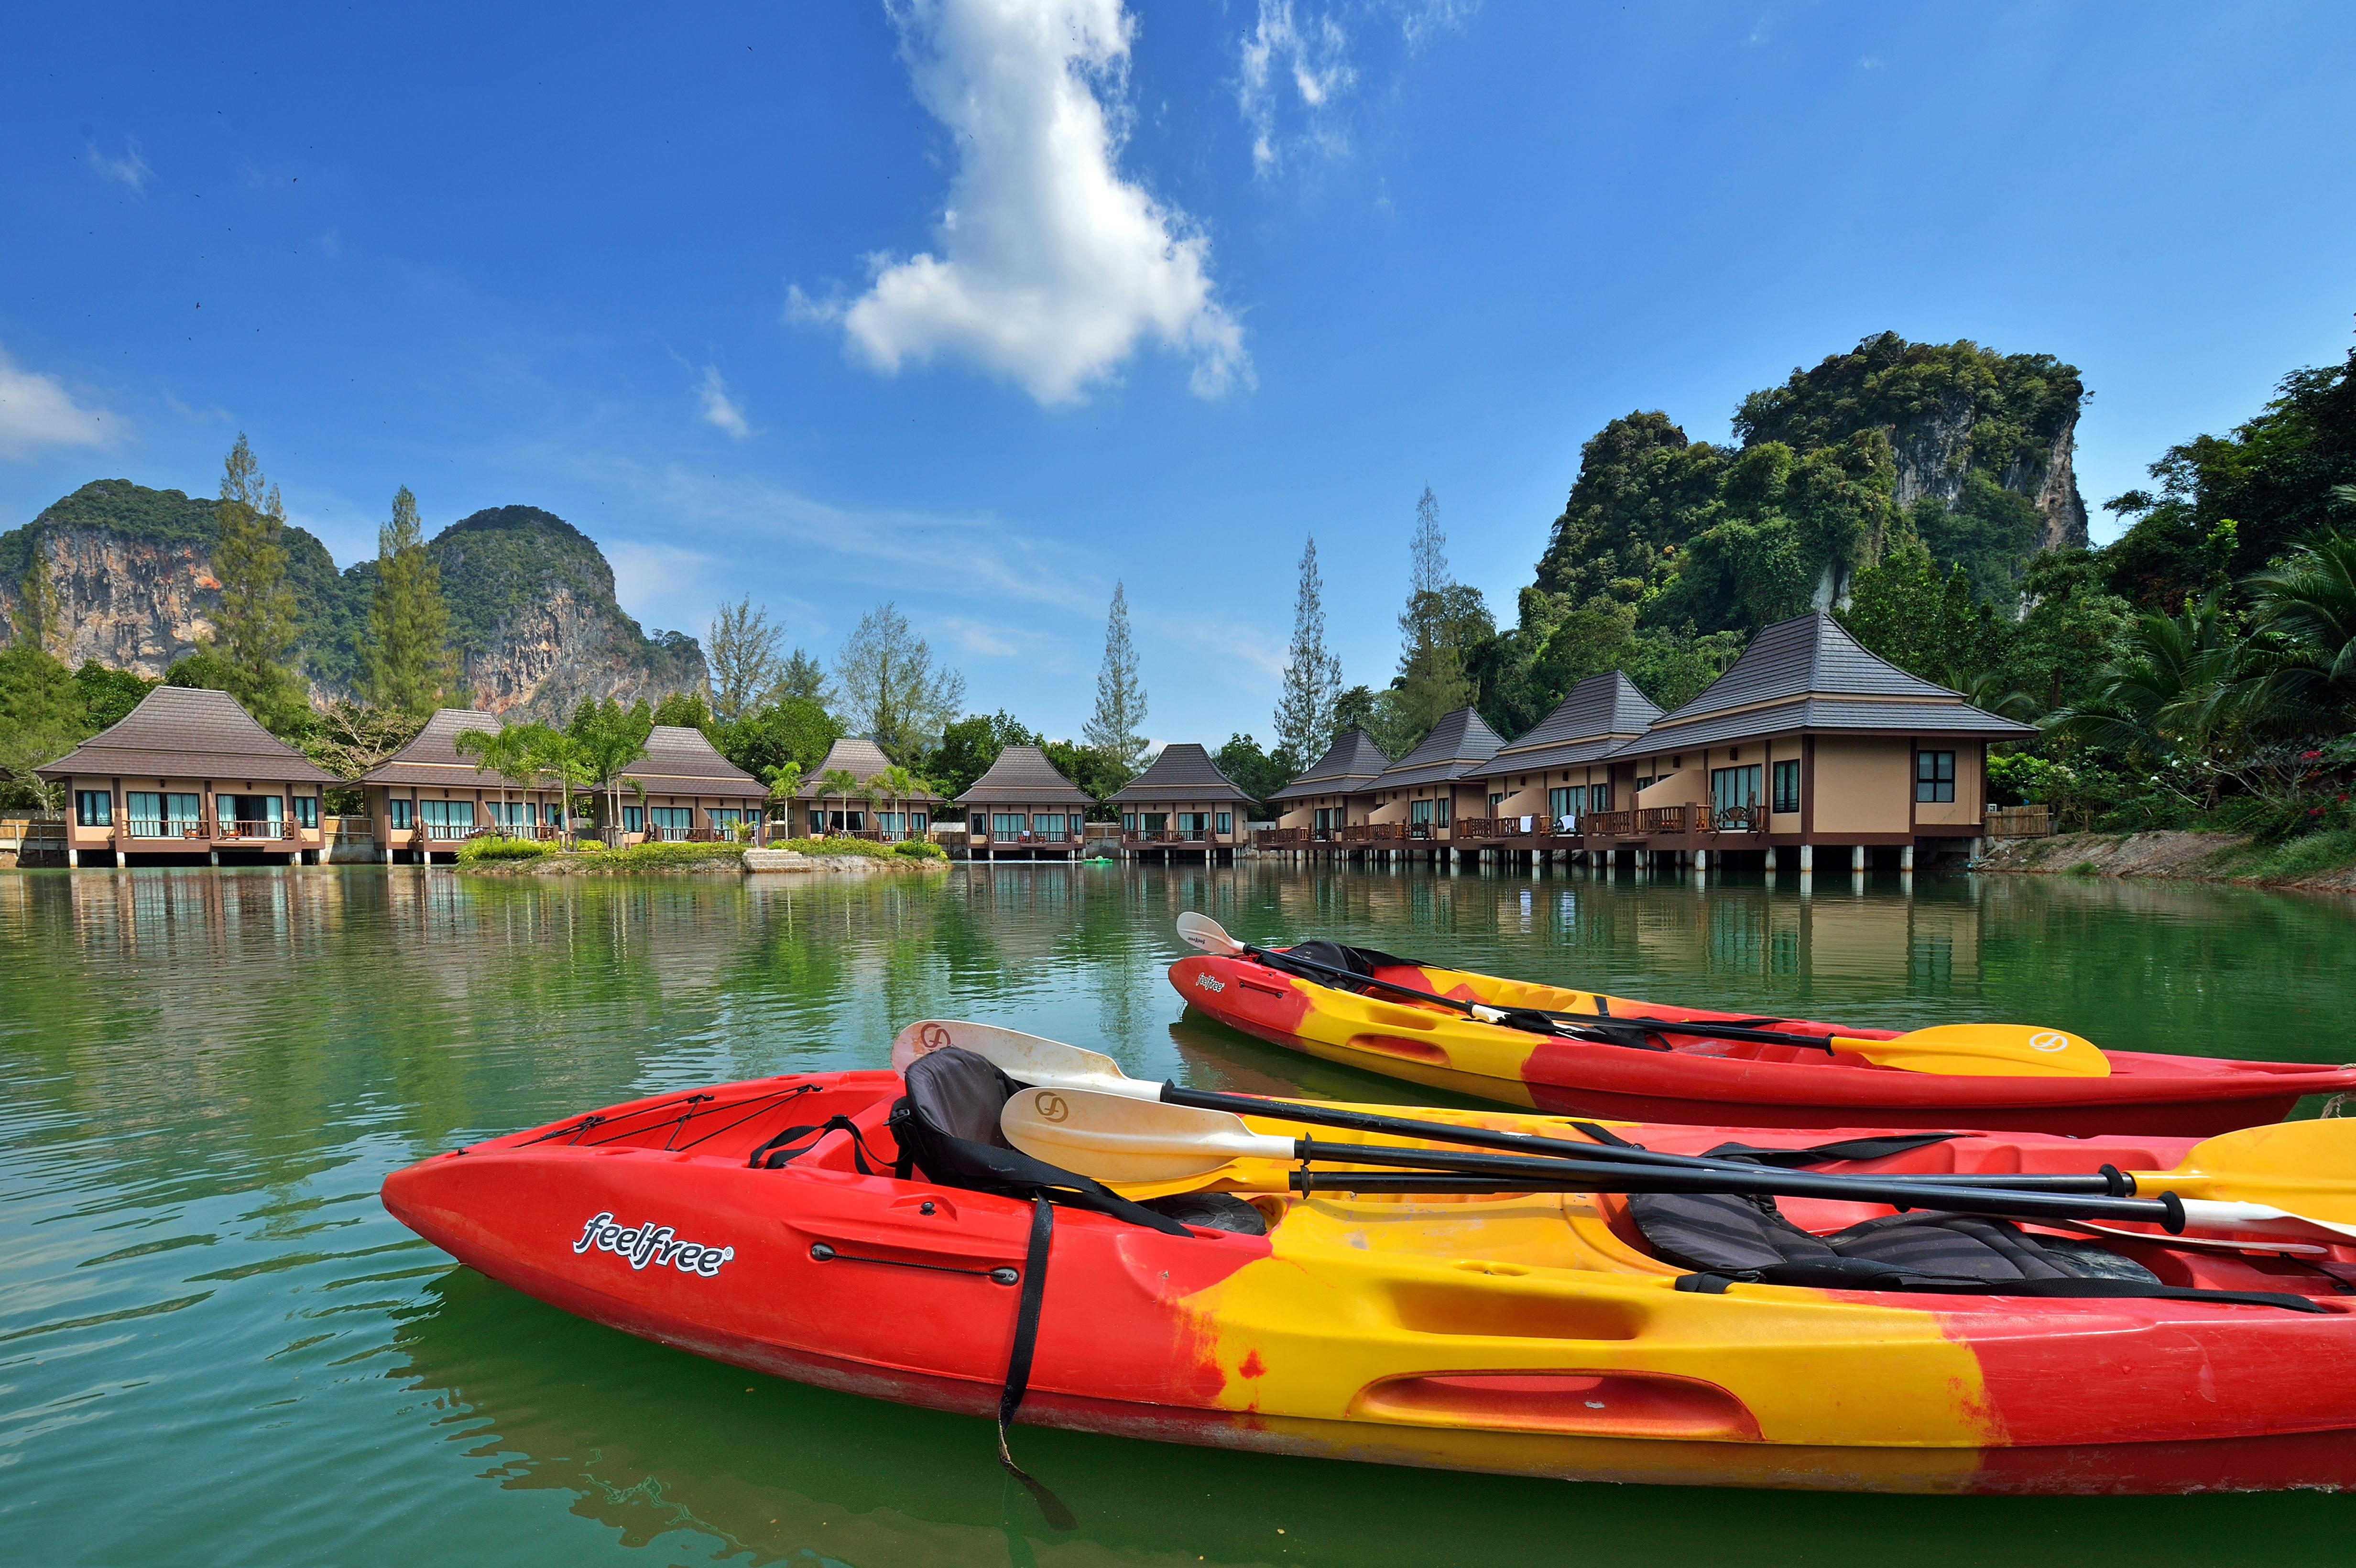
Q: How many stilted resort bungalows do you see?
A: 10